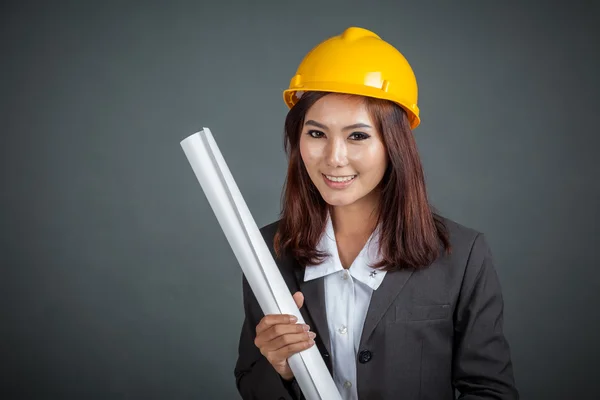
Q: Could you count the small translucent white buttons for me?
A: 3